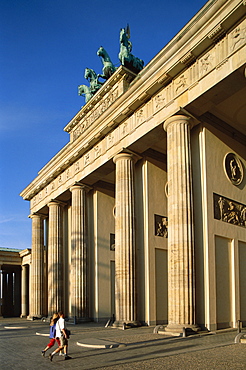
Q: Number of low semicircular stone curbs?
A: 3